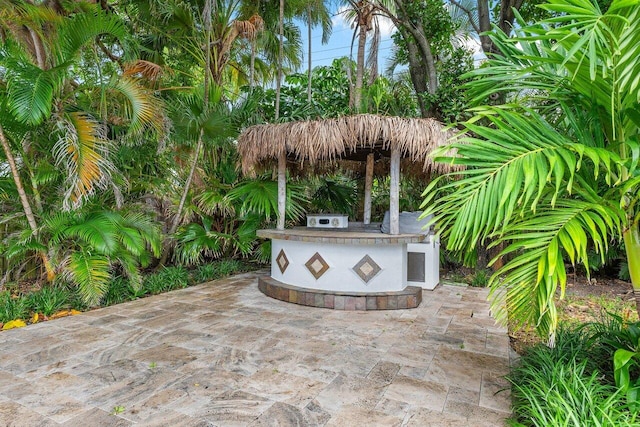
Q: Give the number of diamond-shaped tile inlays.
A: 3